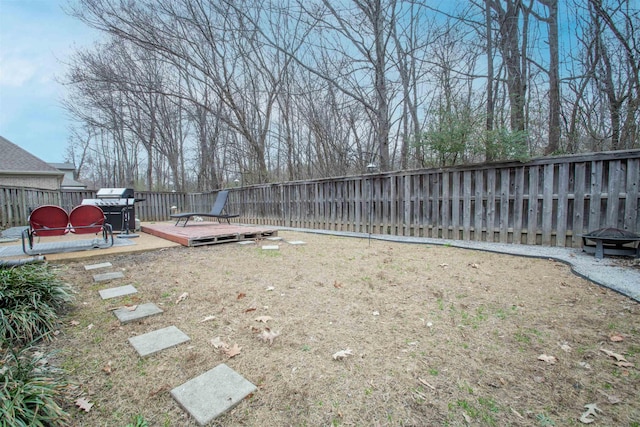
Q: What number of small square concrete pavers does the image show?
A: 10